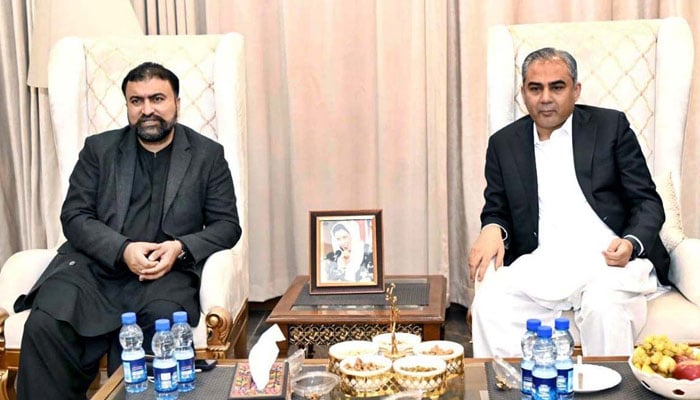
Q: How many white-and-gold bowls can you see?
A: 5